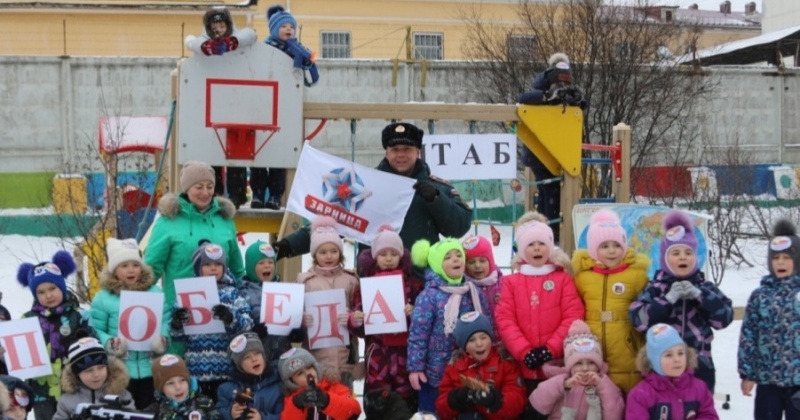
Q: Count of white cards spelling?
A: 6